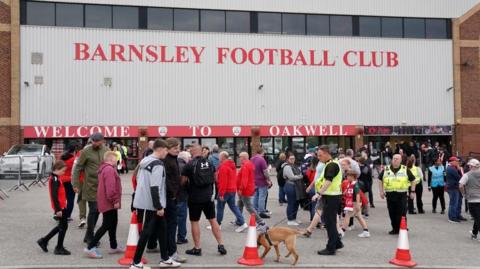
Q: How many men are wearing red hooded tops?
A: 2